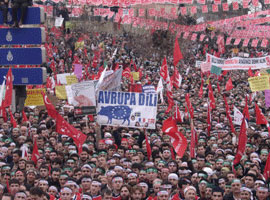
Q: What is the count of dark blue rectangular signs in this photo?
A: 4